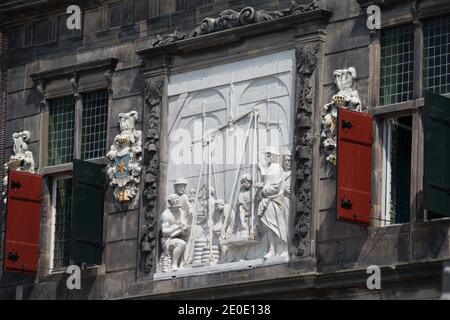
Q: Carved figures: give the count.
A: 6